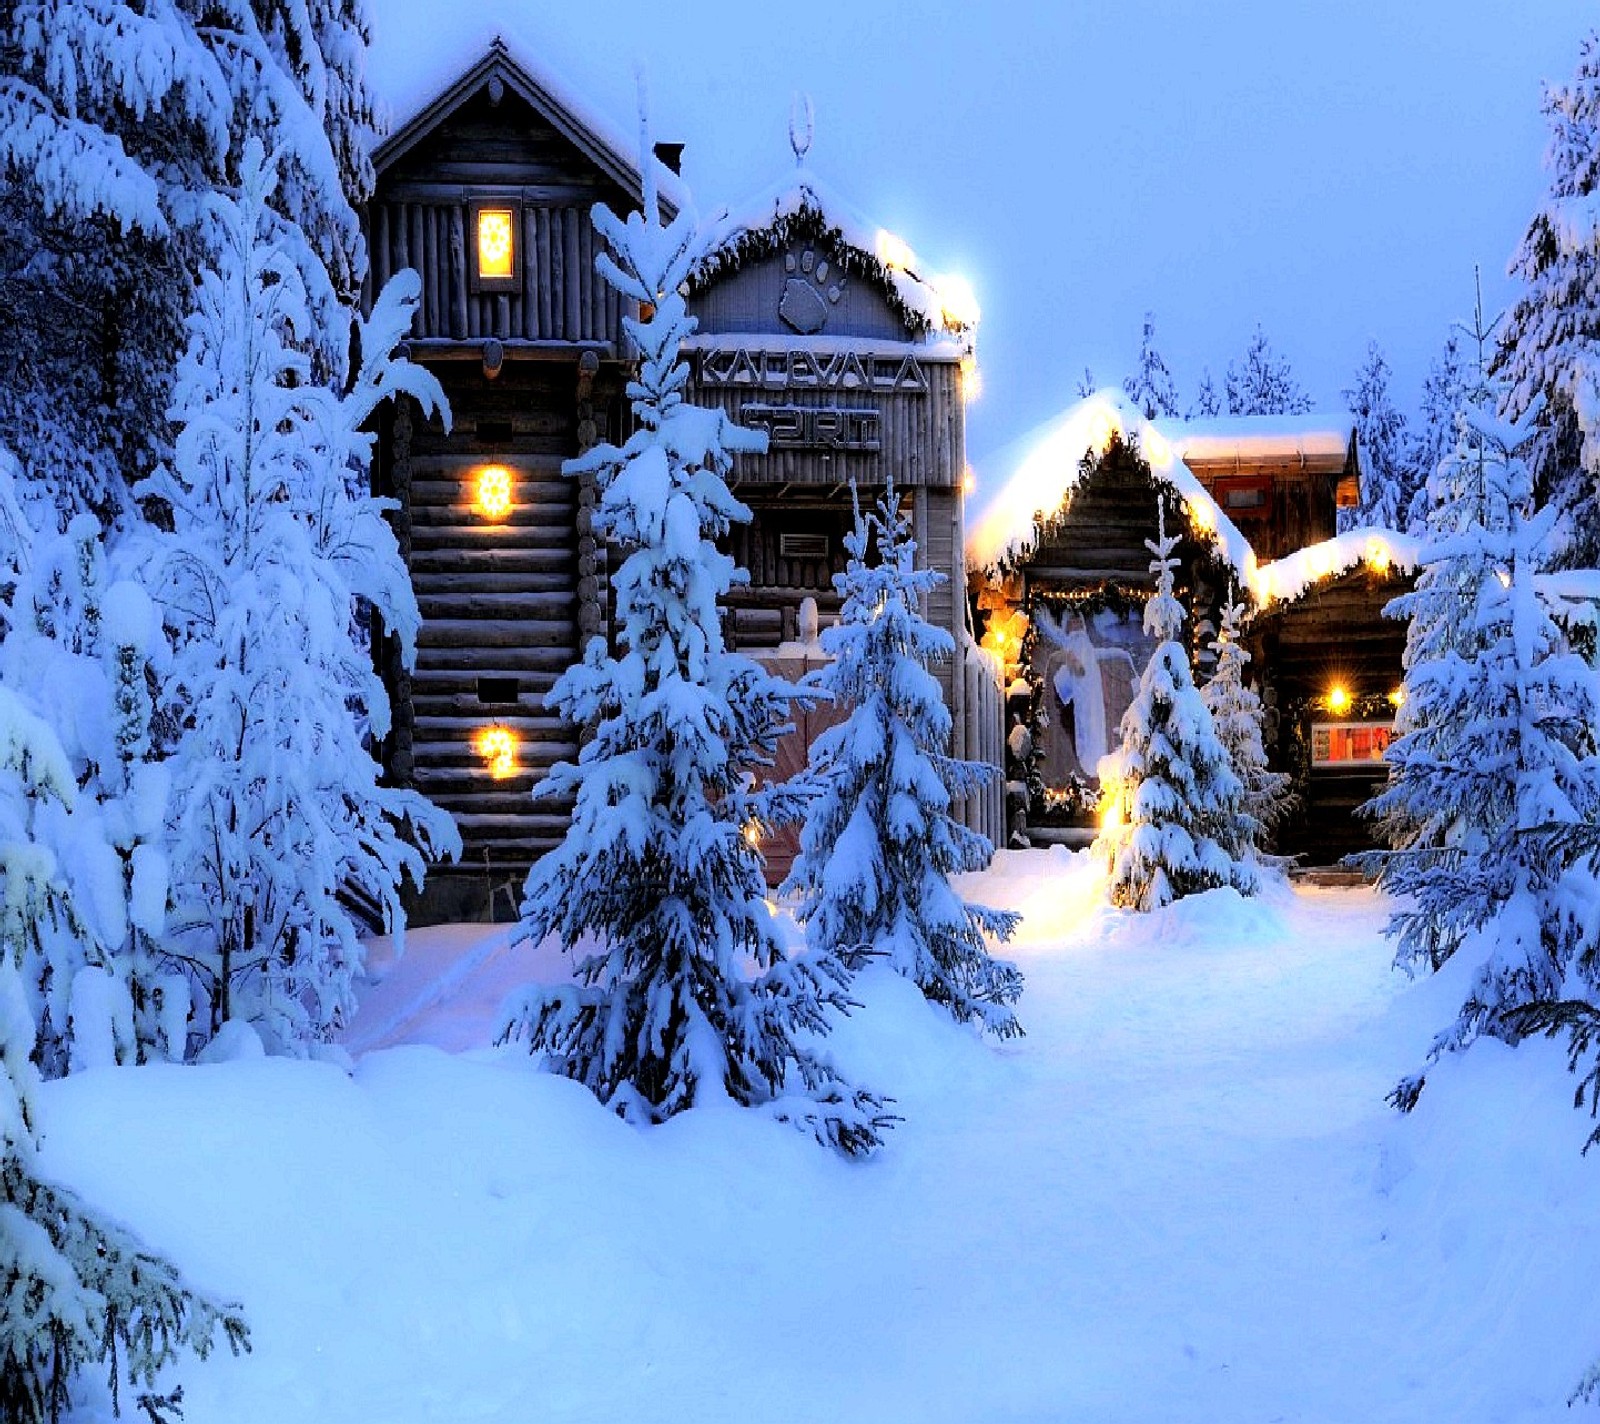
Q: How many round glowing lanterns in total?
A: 2